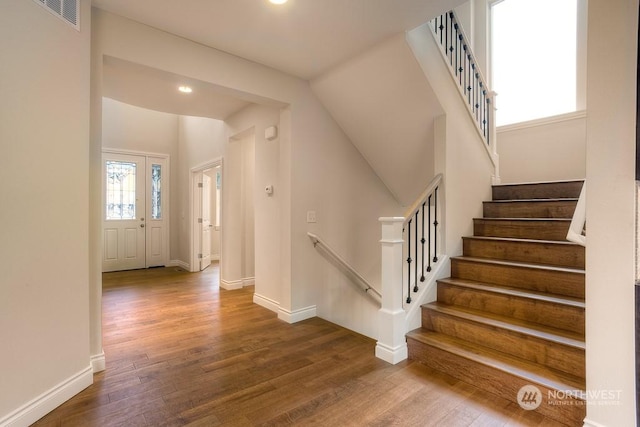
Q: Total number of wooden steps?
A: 8